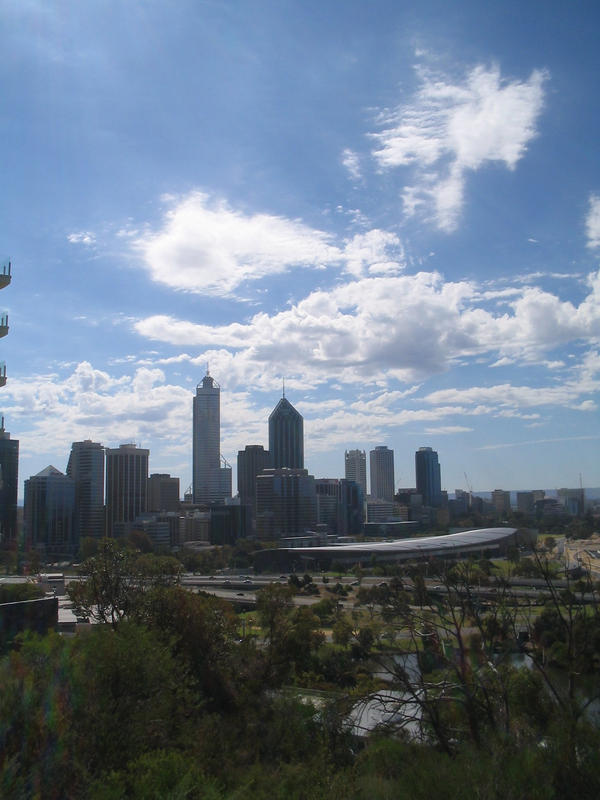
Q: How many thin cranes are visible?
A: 2